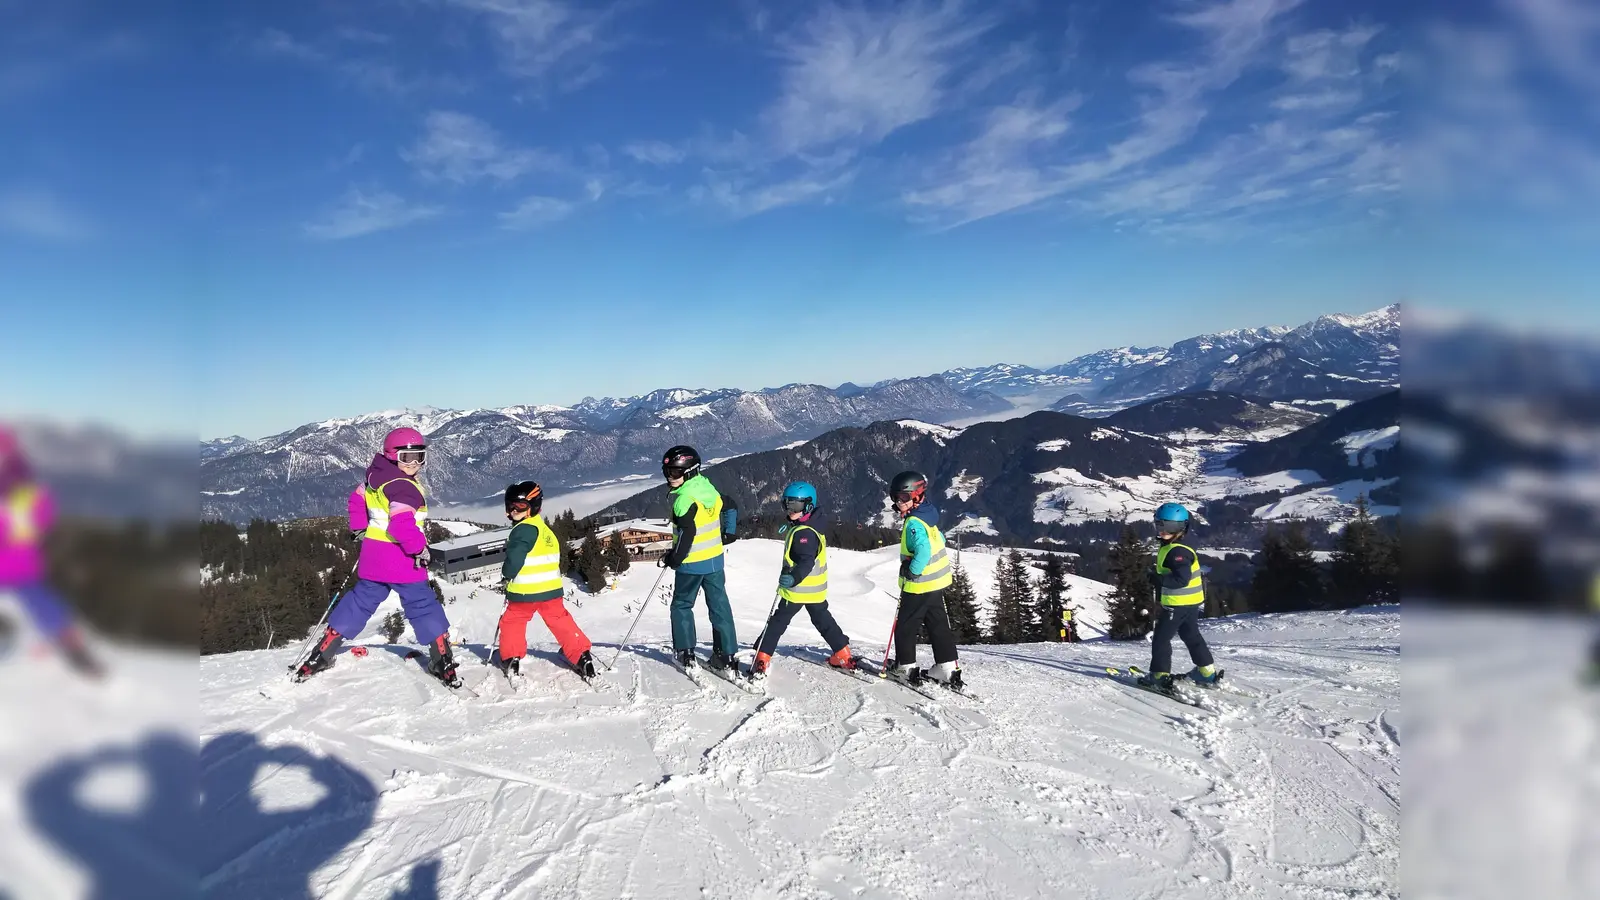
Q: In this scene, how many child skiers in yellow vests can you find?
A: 6